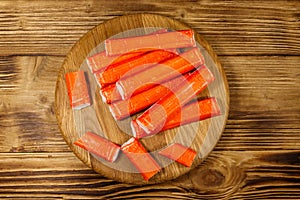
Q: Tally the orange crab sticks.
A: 12